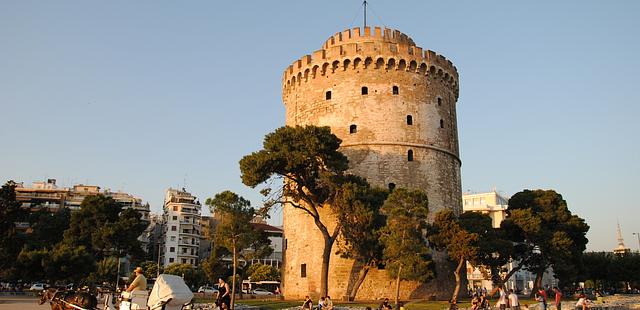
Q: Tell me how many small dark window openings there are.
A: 10